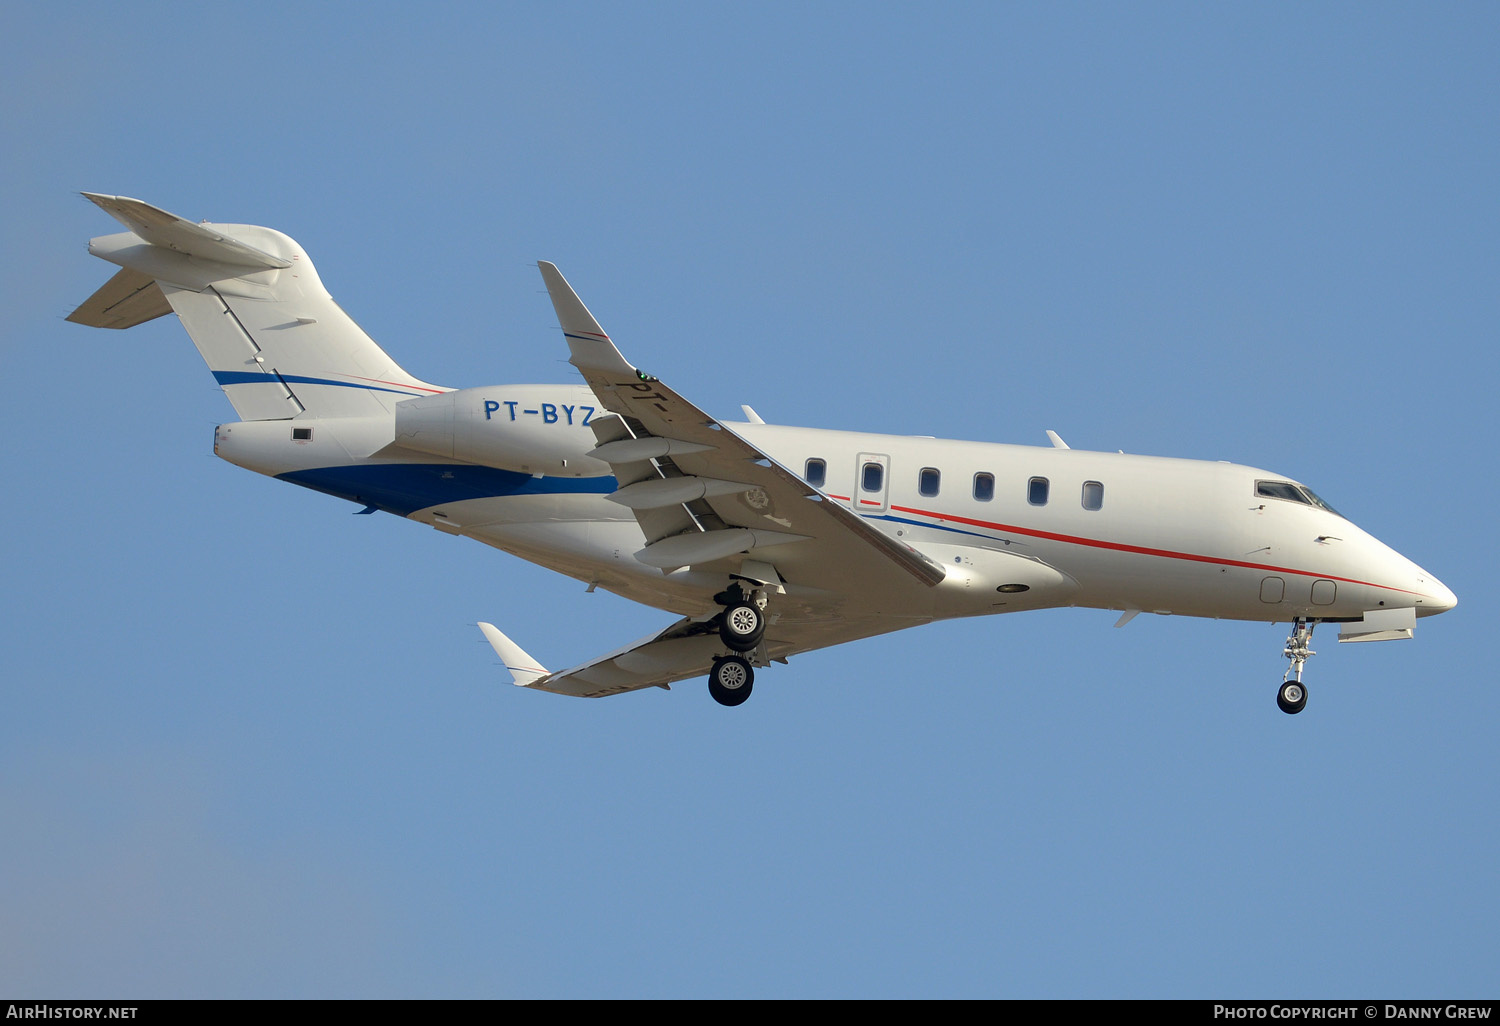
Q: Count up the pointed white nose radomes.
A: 1